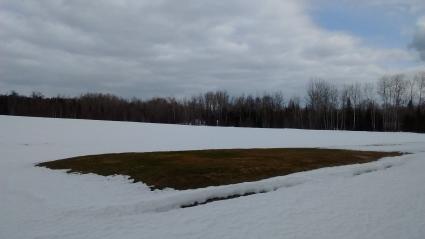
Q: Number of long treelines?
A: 1